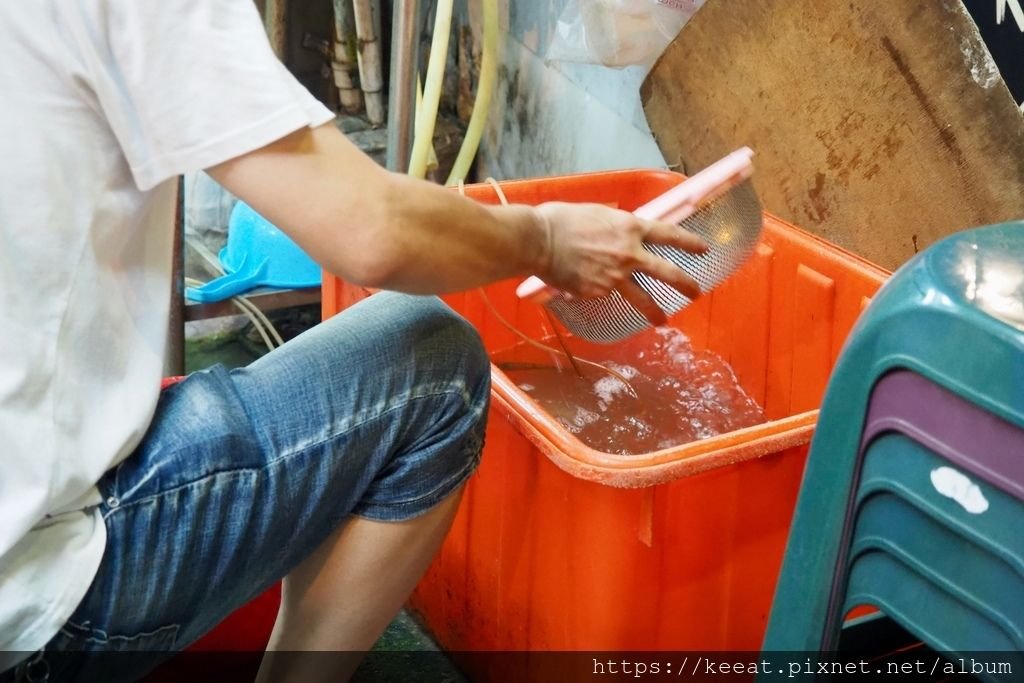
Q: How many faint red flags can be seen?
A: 0